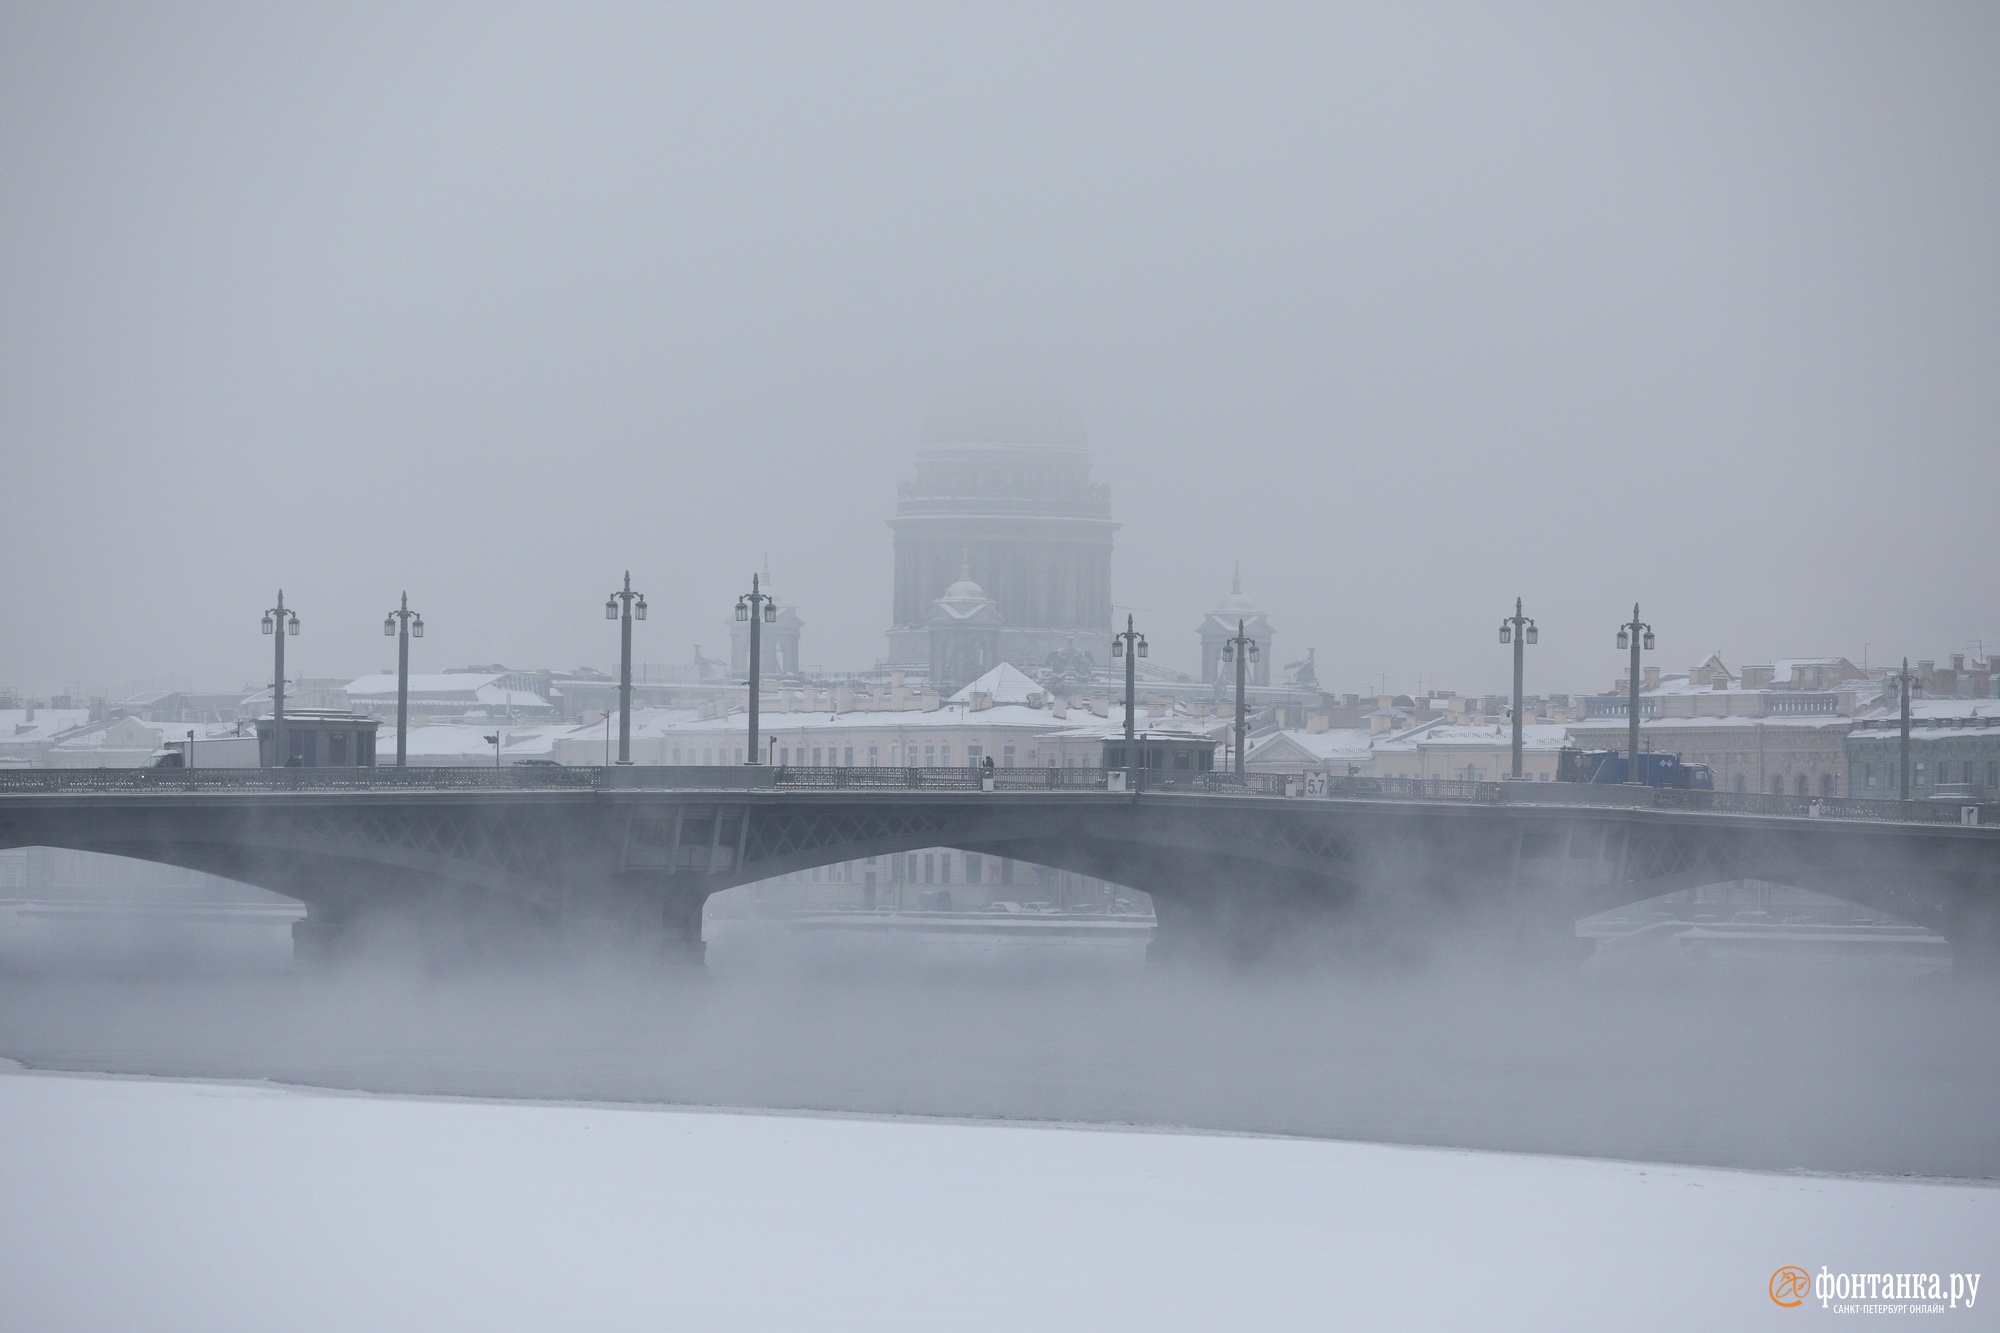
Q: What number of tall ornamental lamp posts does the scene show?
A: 9